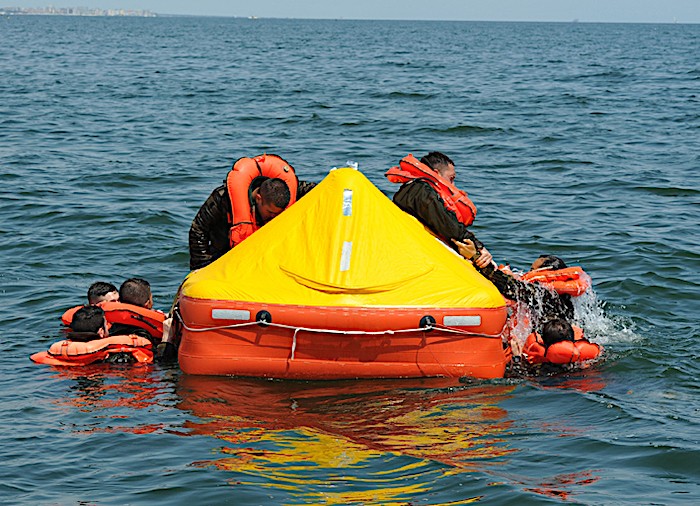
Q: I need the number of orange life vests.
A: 7